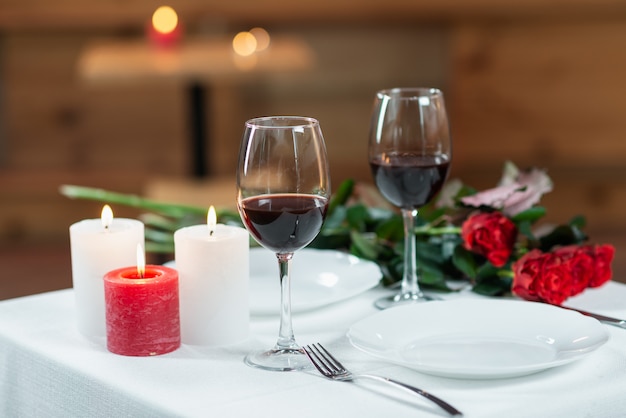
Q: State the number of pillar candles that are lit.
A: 3